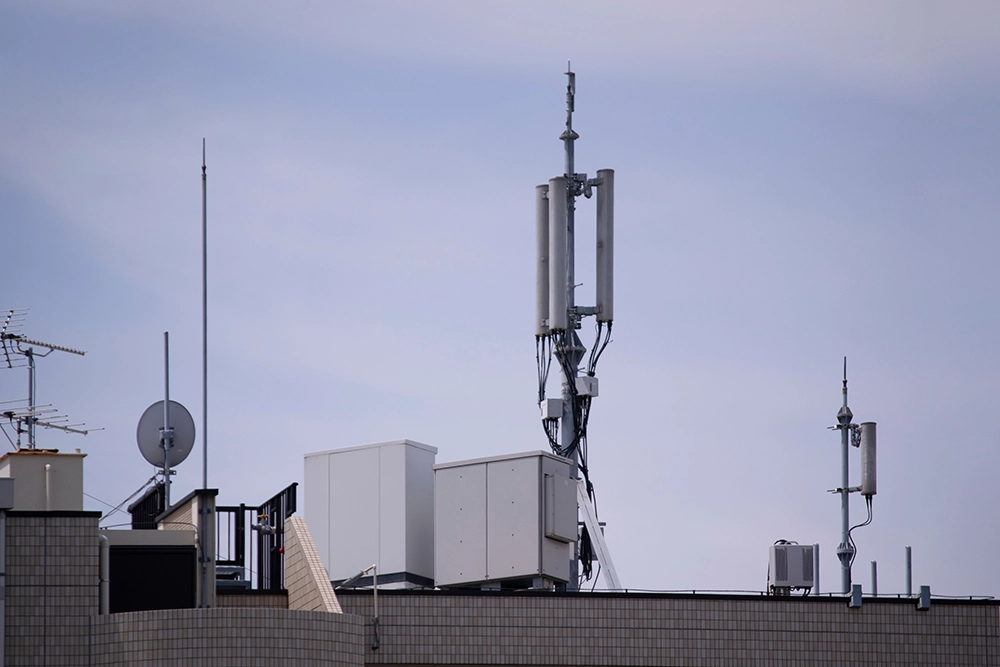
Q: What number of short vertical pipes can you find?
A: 3